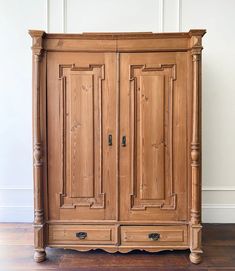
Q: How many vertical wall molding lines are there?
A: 4